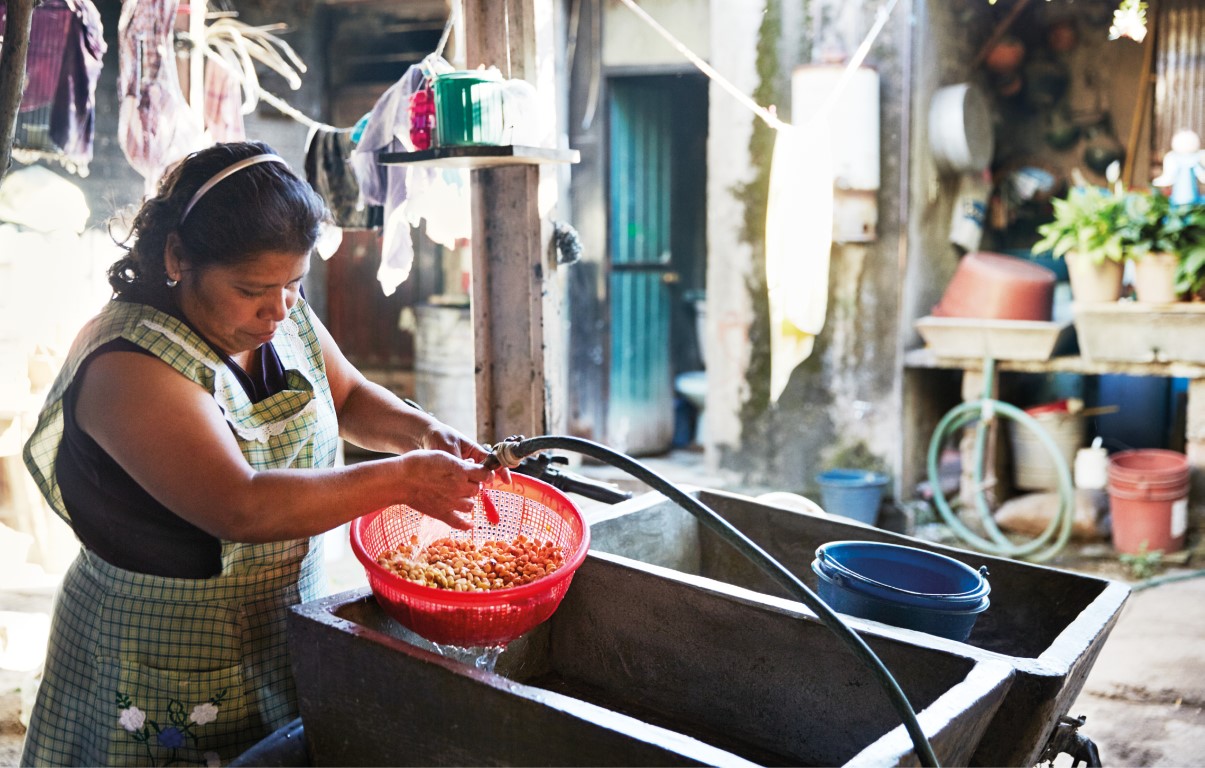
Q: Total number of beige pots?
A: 2